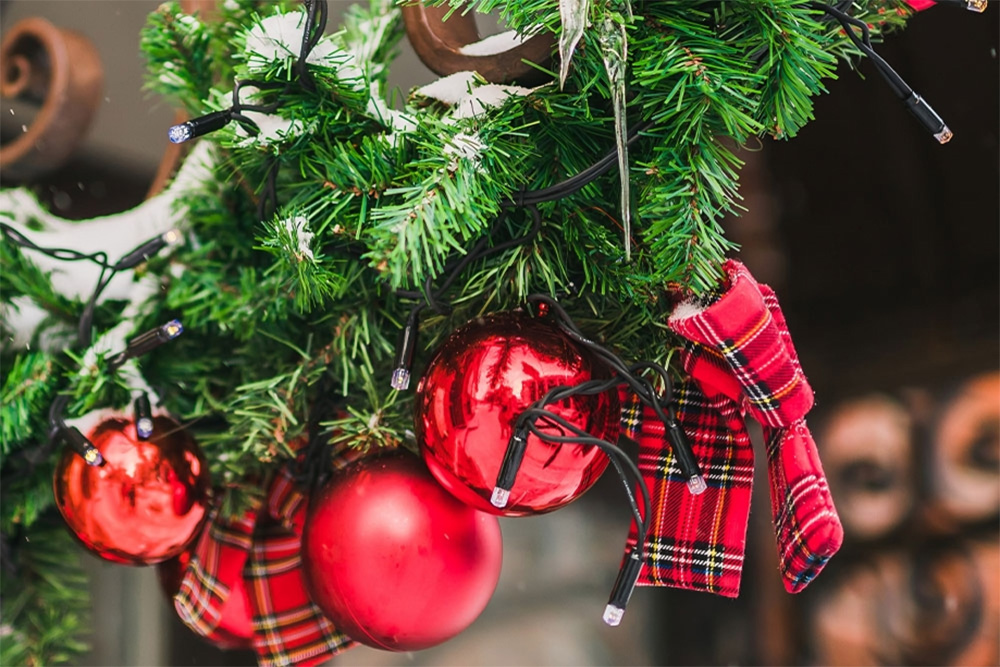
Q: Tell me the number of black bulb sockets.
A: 11